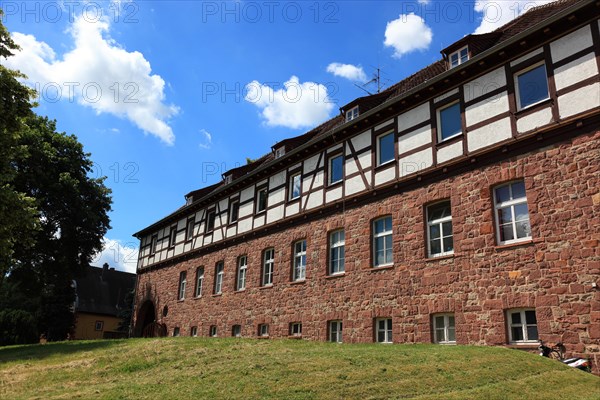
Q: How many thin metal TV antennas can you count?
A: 1